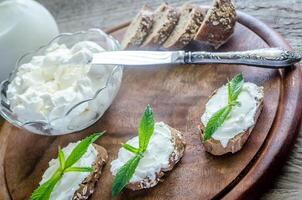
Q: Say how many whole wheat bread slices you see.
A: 7